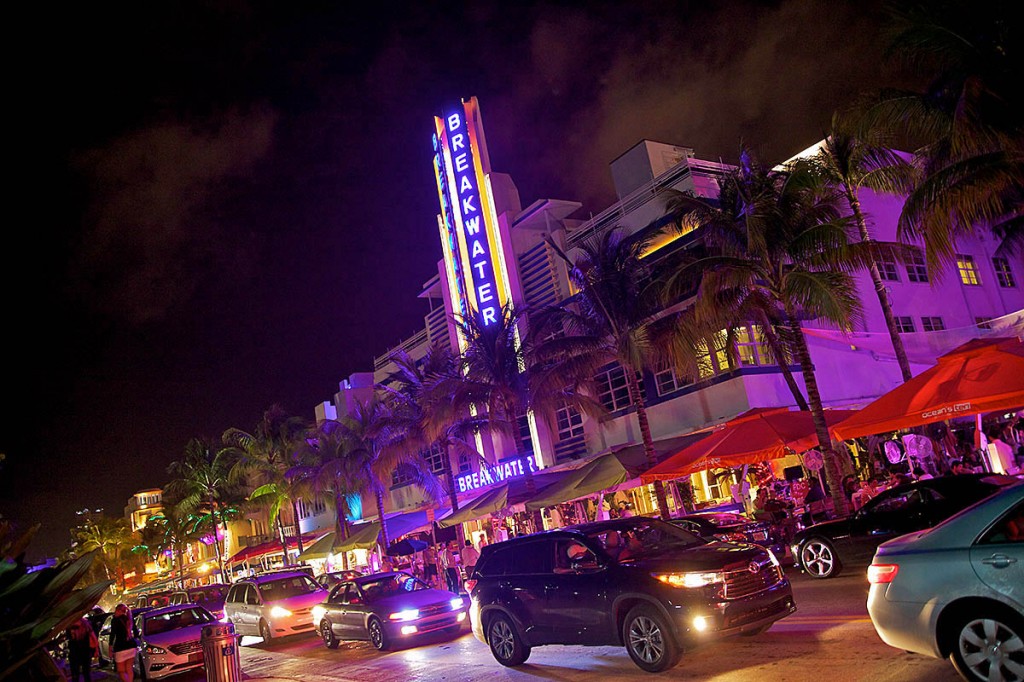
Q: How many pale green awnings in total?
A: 4